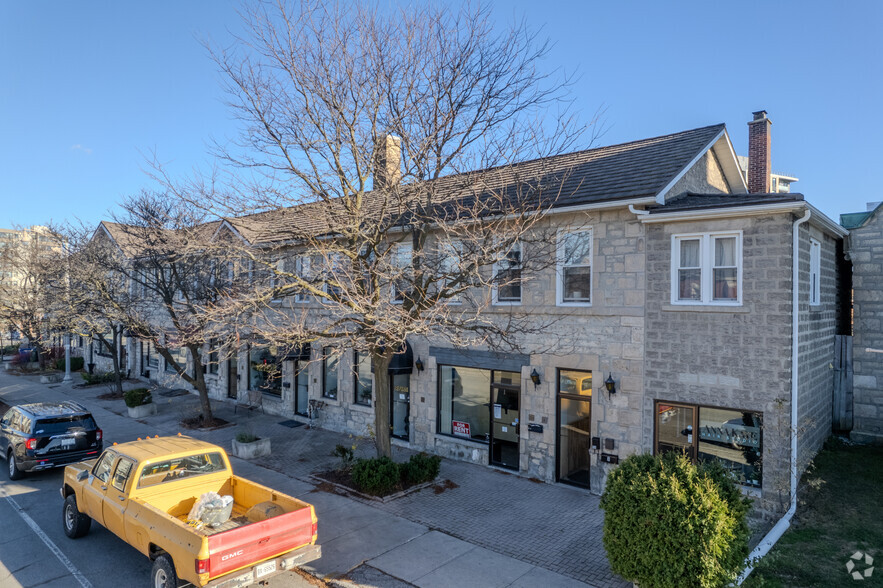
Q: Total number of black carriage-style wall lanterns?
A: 3